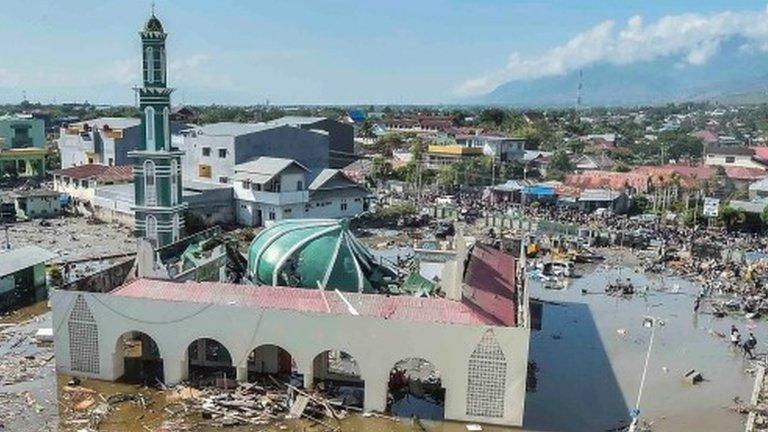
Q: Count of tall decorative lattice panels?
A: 2